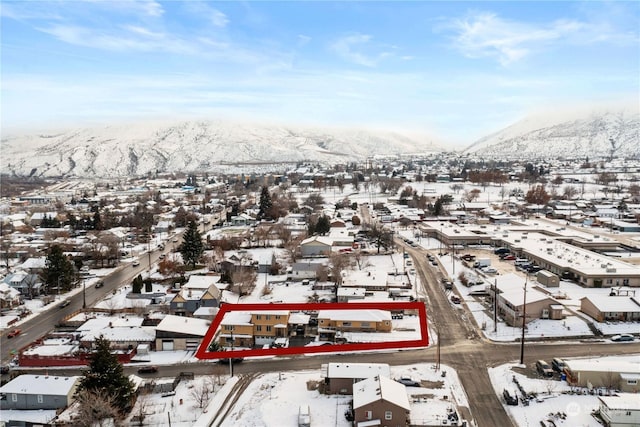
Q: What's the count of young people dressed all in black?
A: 0